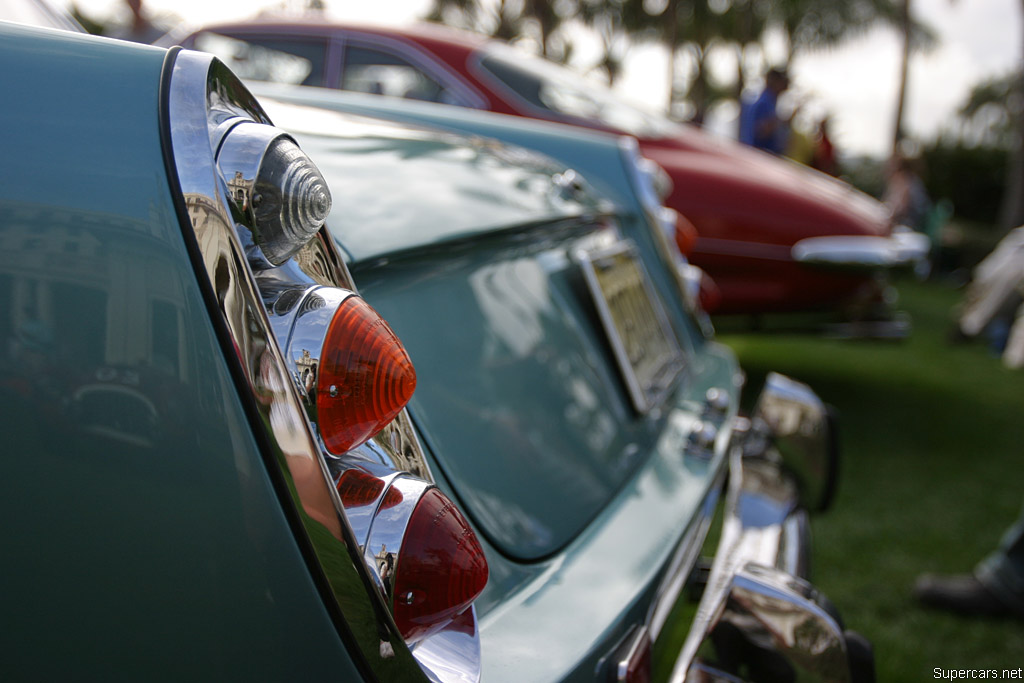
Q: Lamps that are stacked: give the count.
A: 3